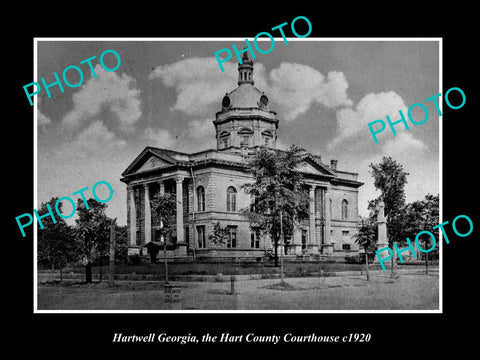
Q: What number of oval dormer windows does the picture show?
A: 2